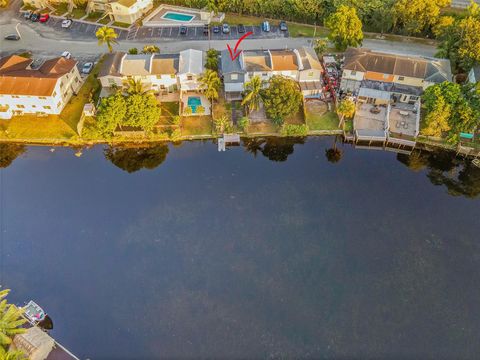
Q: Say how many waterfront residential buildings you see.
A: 4